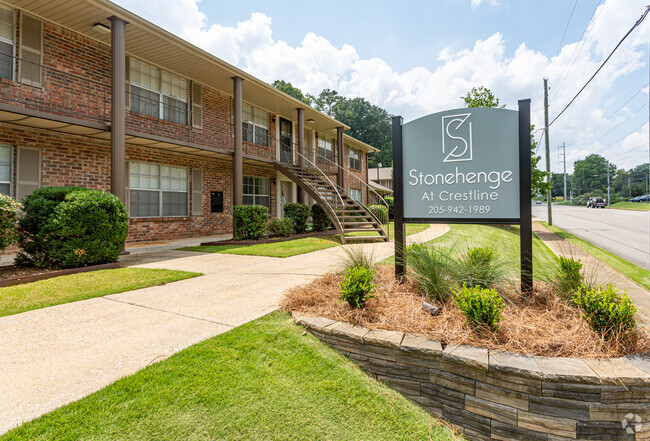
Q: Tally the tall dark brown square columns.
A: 4